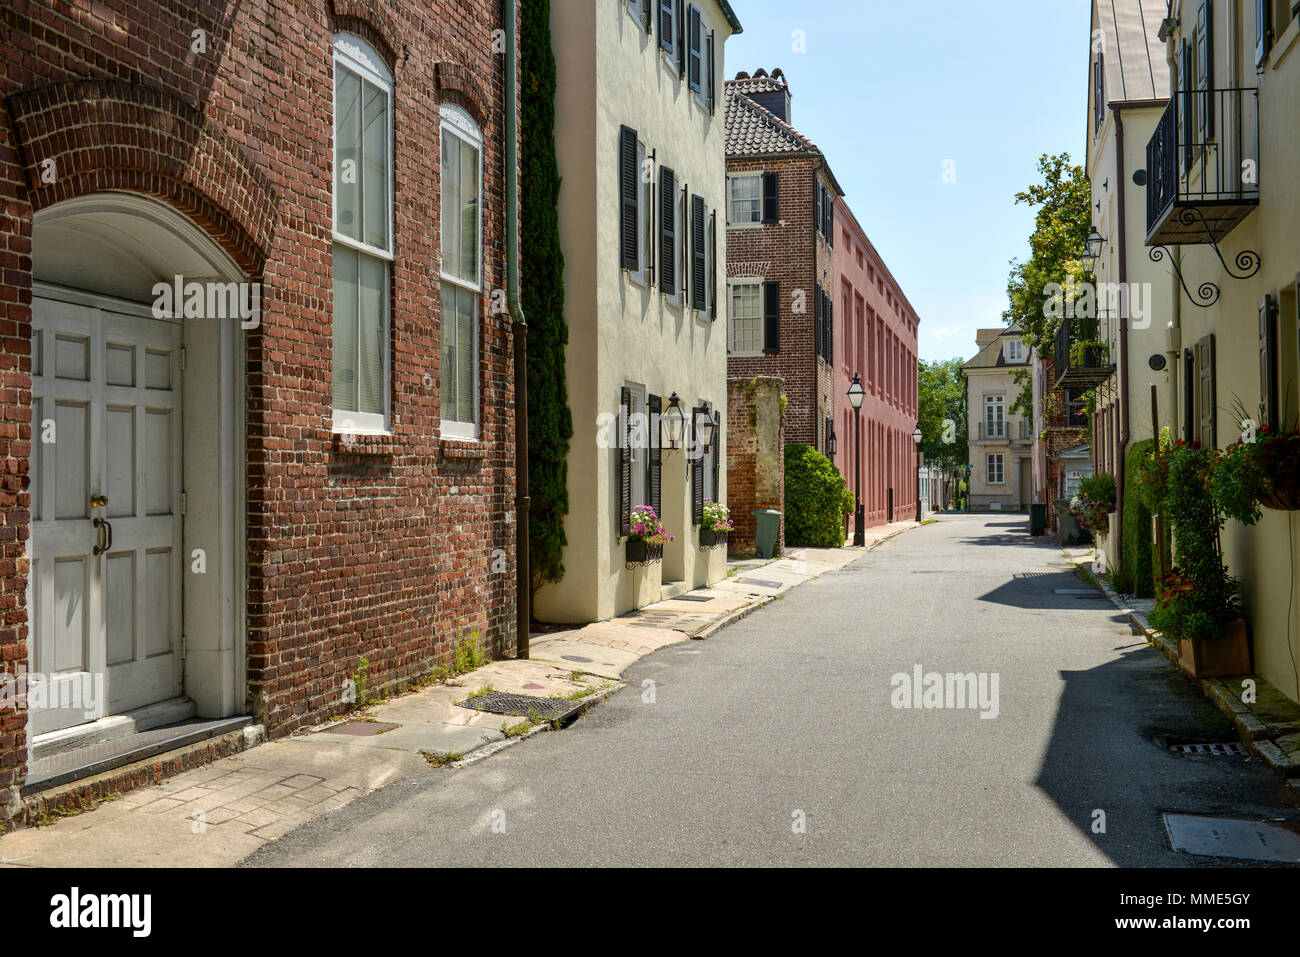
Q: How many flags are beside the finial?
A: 0